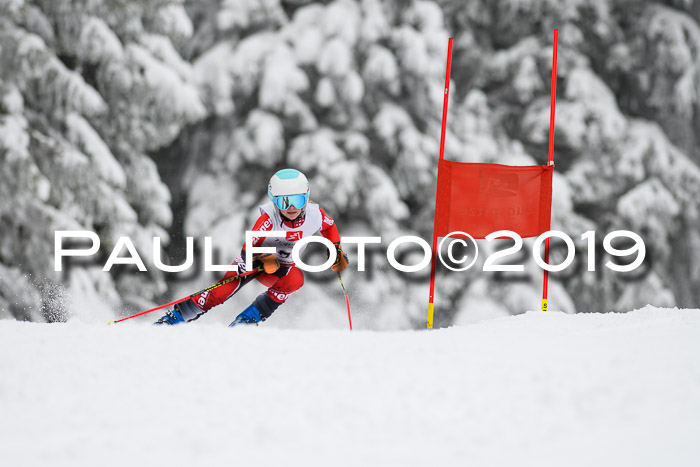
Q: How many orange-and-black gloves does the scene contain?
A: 2